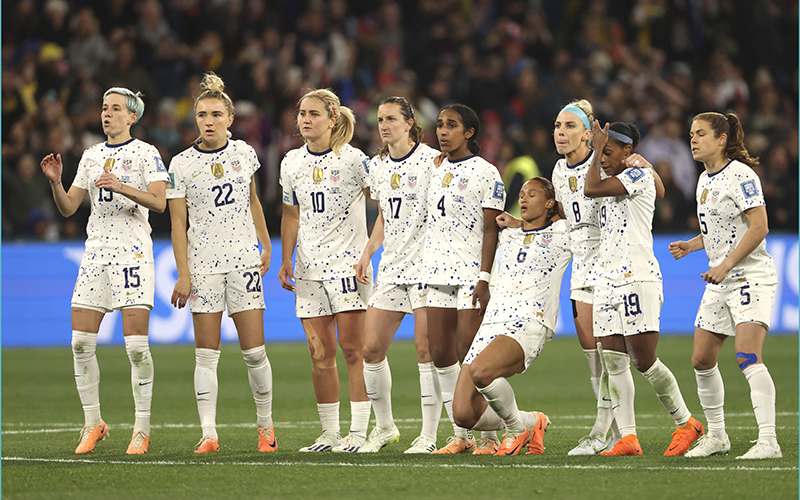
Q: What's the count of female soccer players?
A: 9